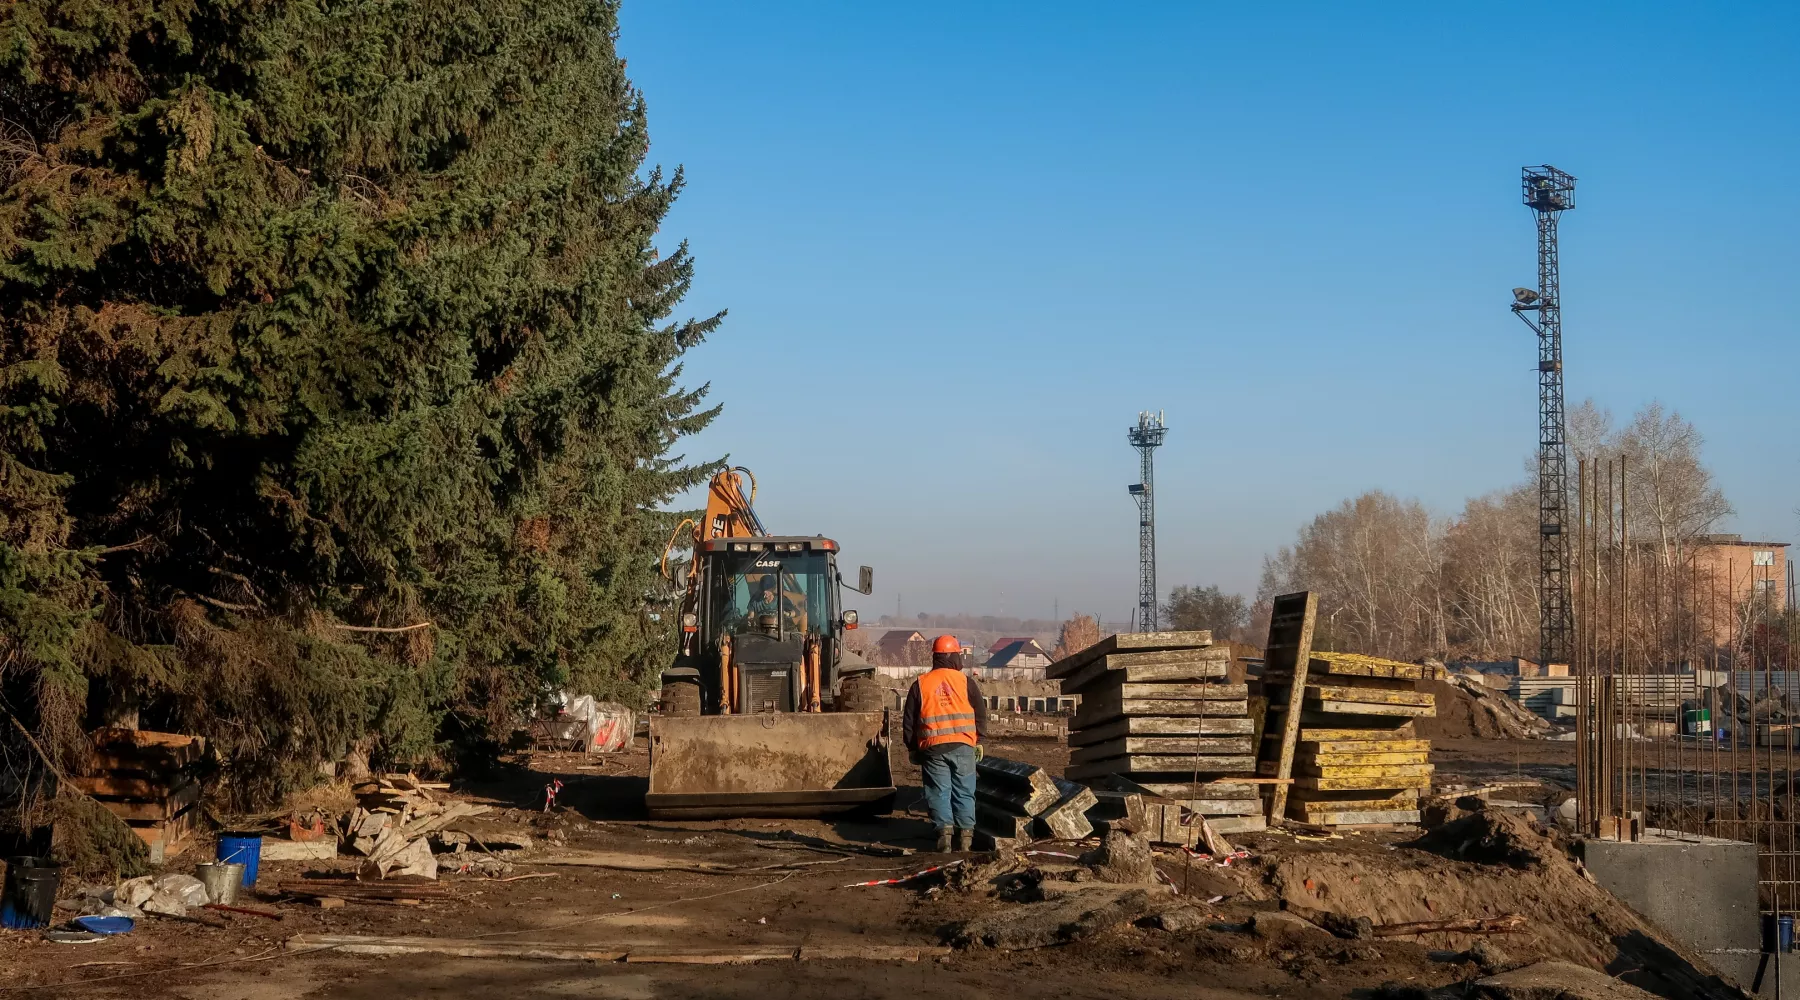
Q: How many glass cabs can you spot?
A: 1